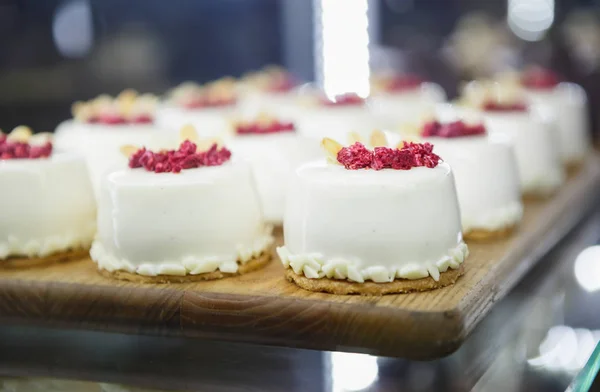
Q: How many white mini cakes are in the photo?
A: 12